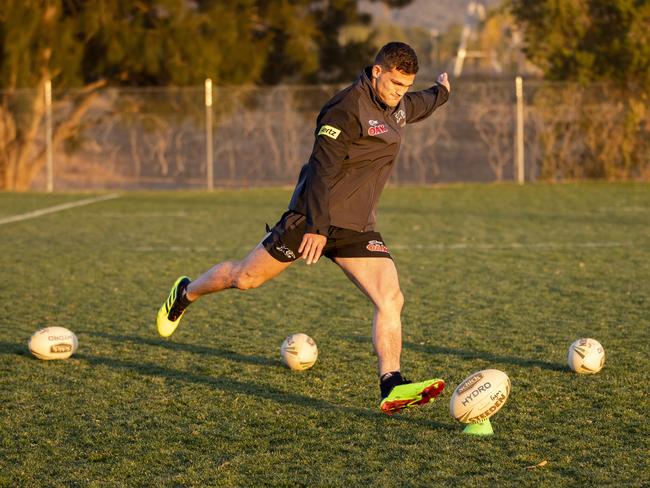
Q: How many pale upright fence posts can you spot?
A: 3